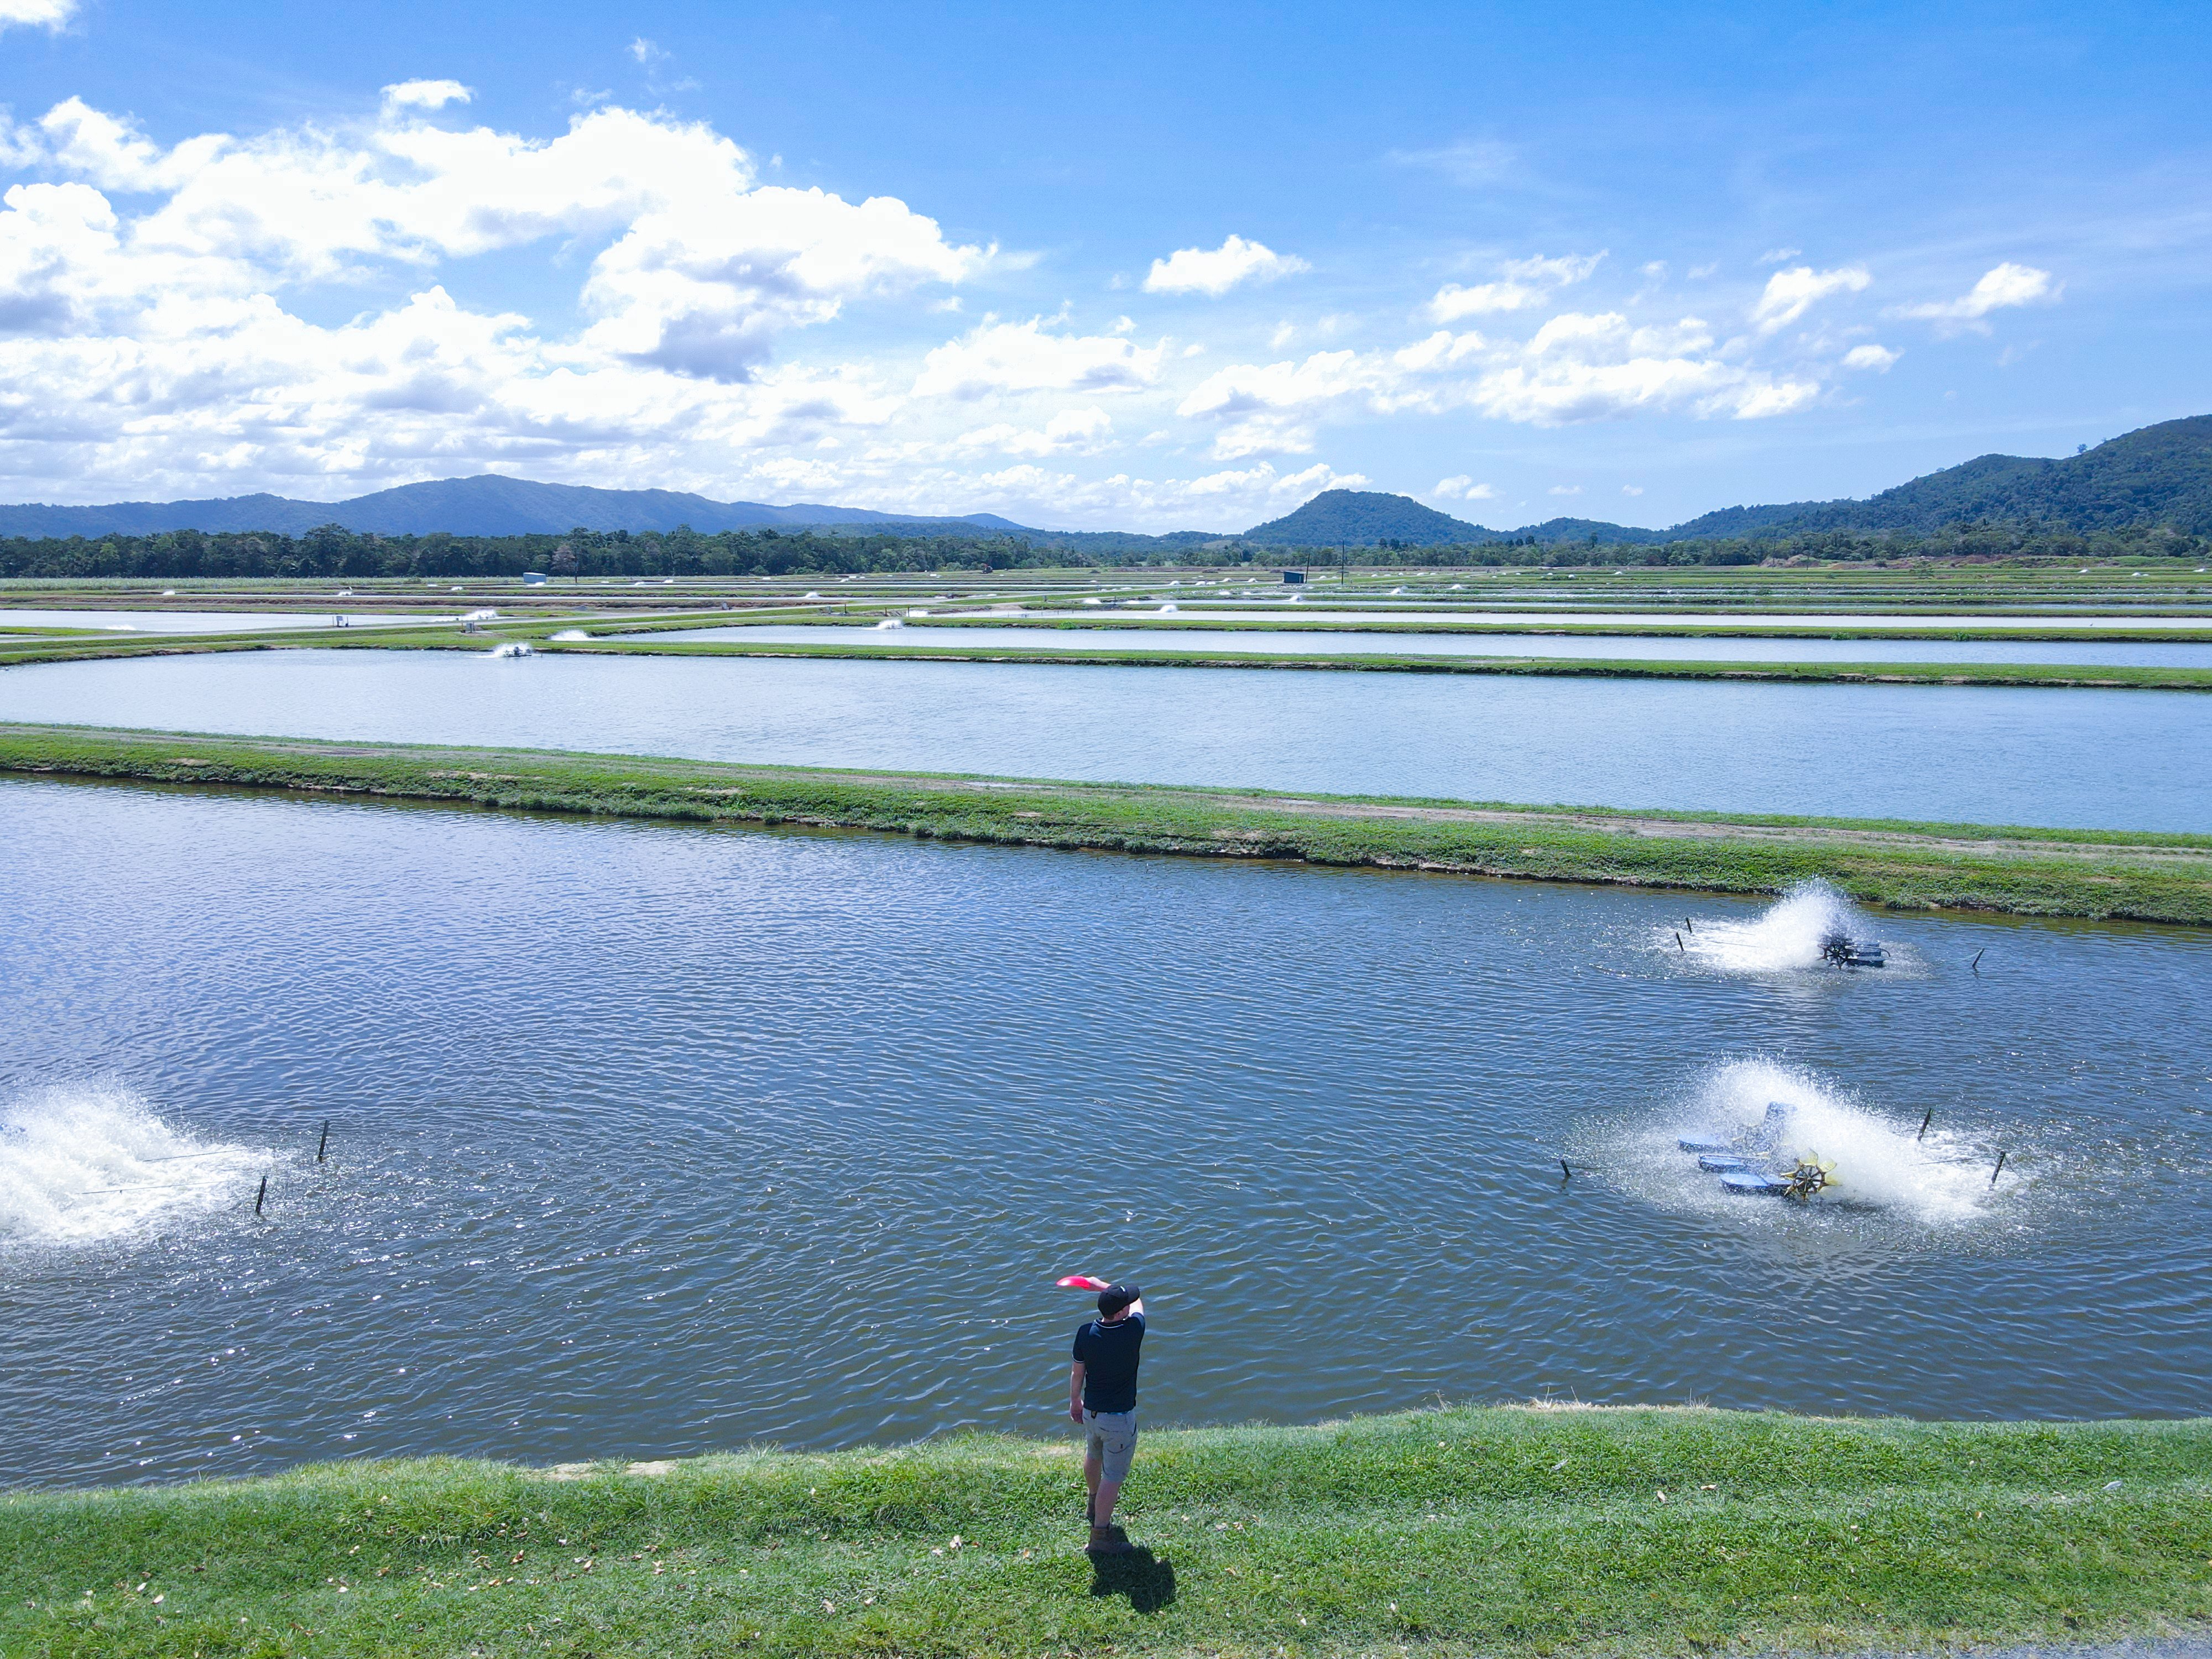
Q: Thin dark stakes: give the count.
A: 8